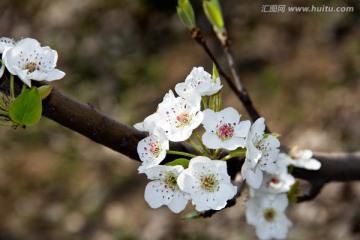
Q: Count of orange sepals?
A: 0